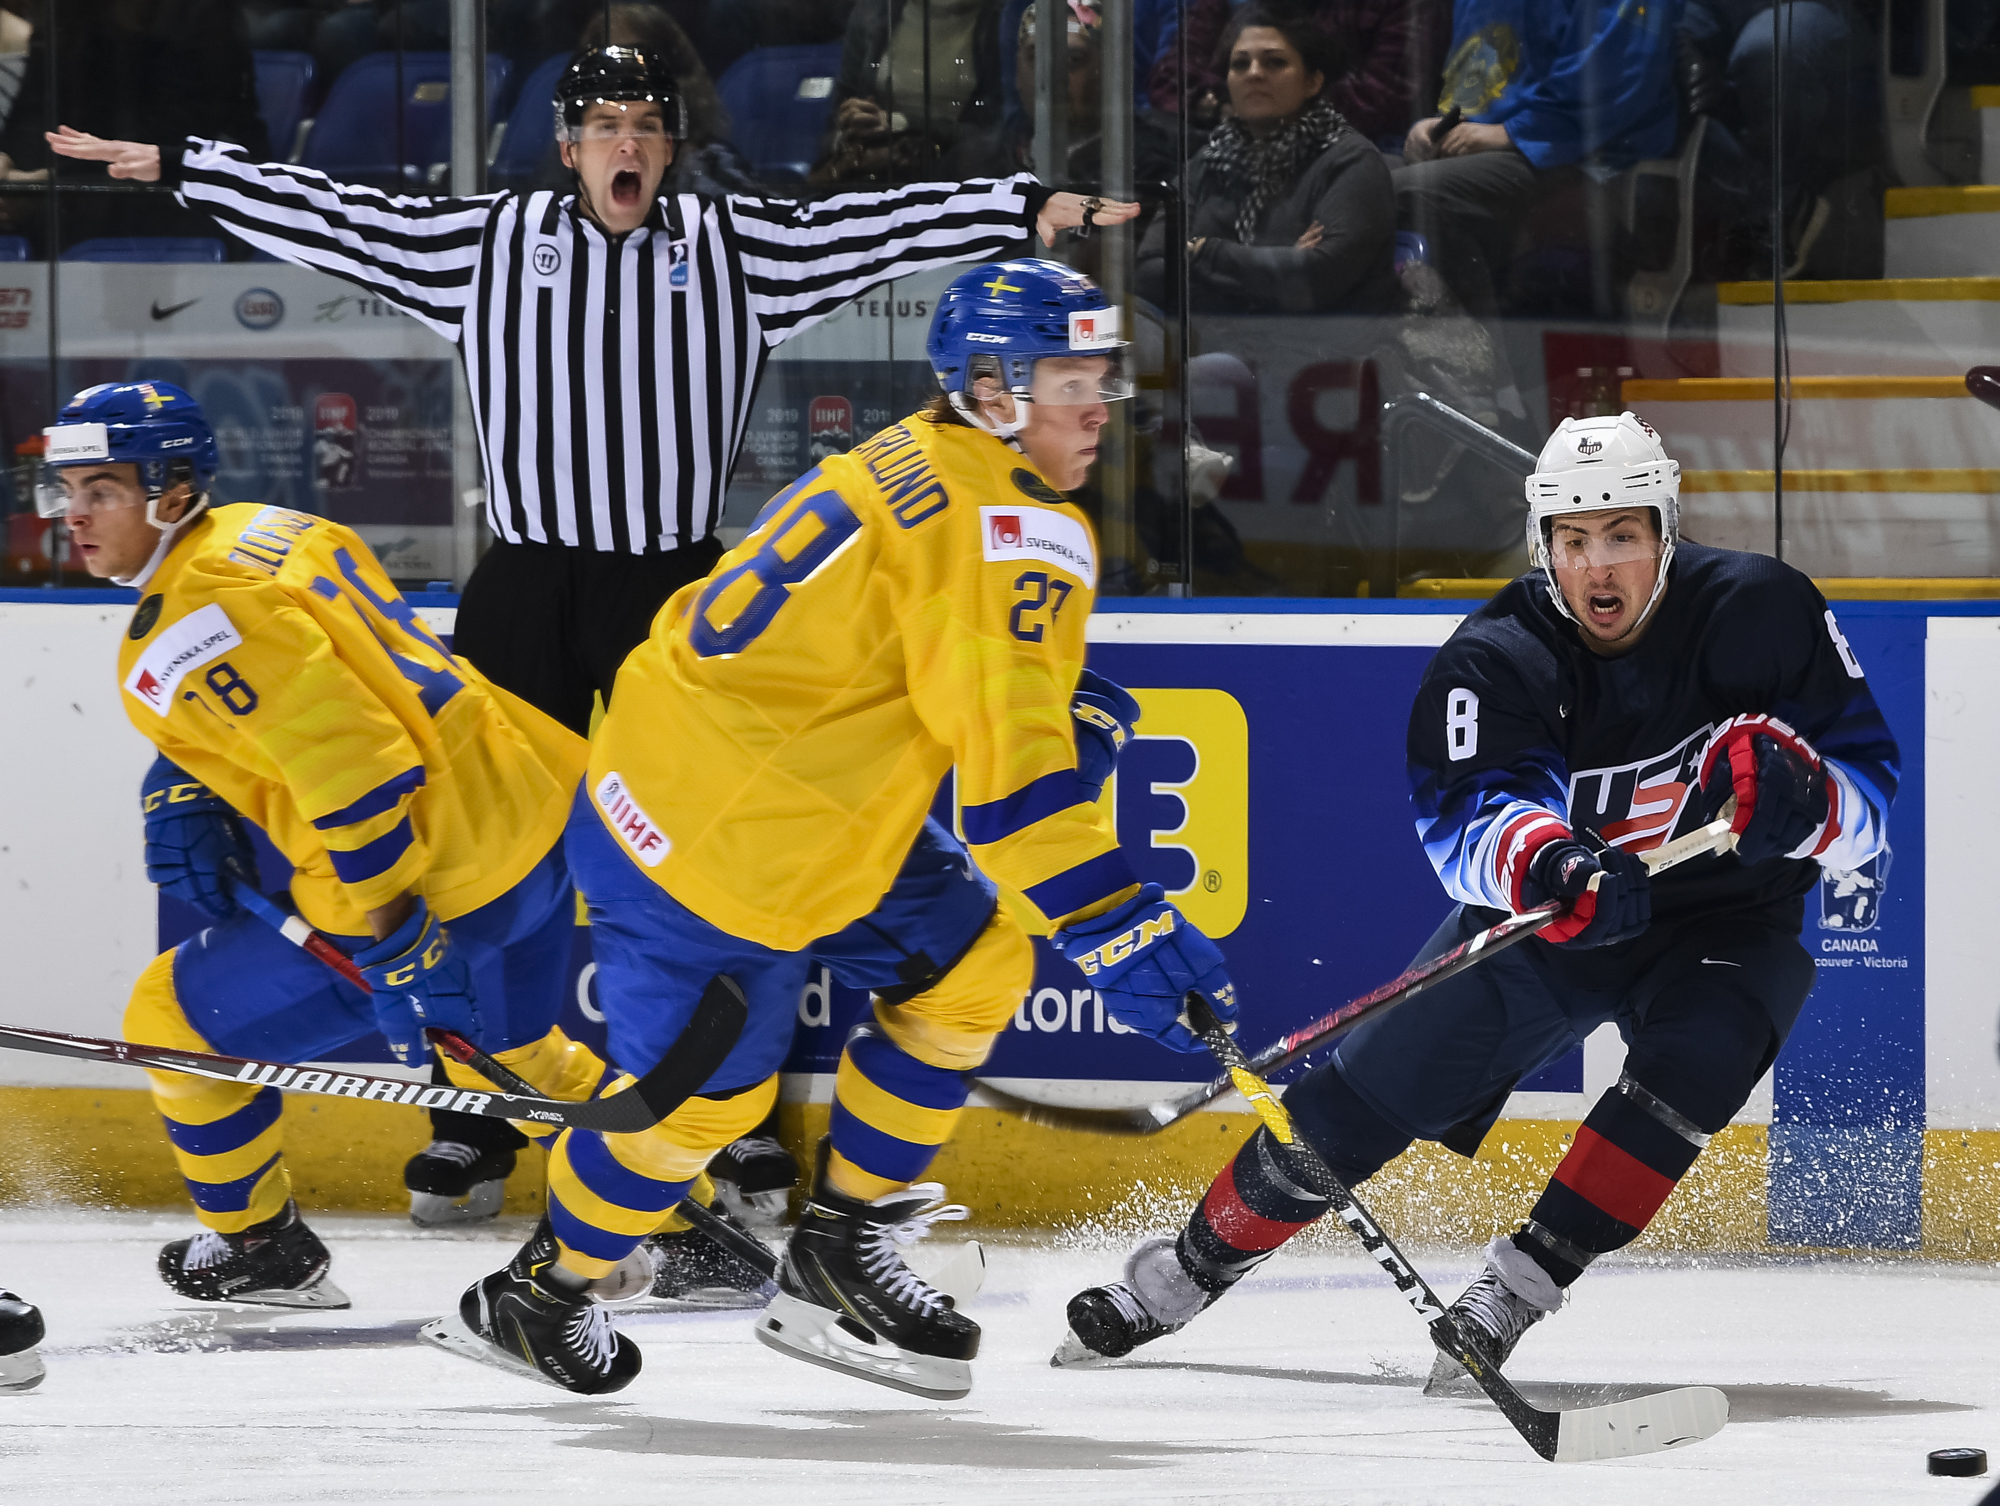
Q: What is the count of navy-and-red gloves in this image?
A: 2